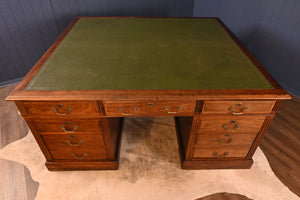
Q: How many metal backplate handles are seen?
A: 10